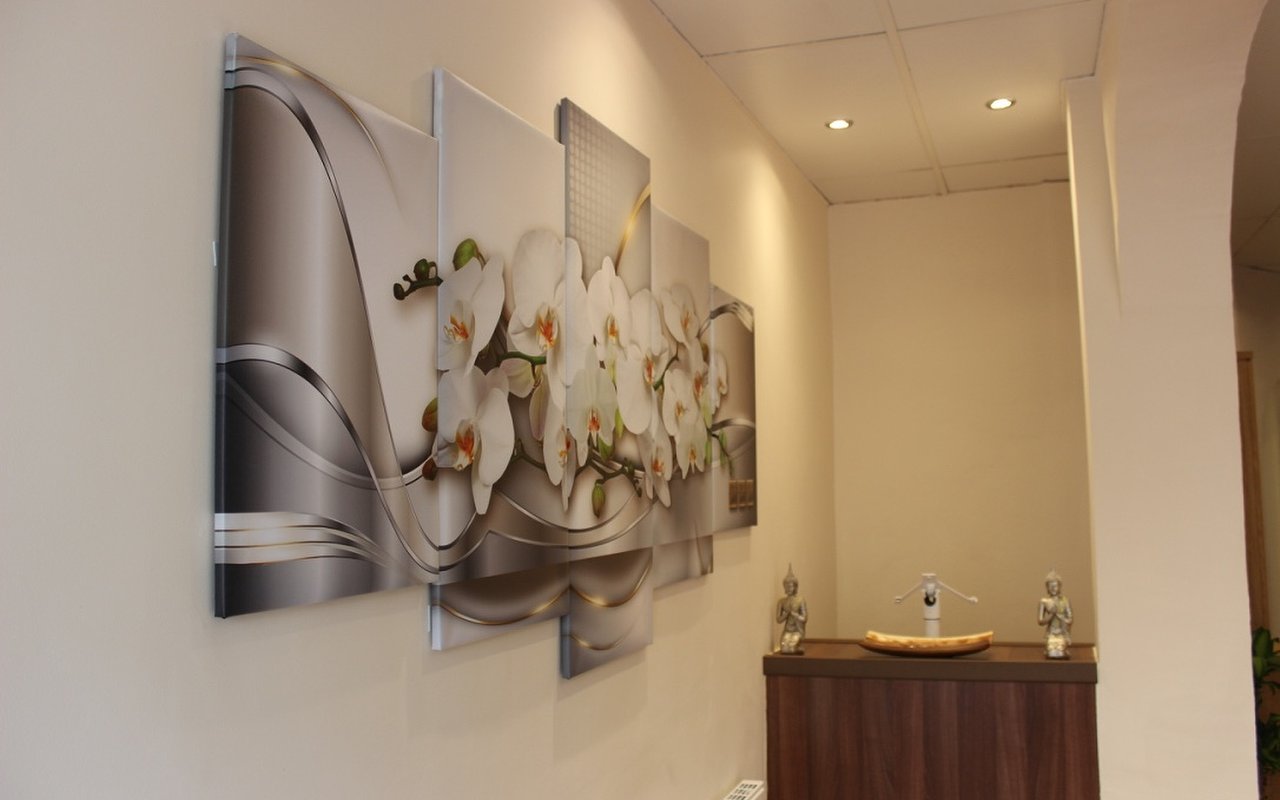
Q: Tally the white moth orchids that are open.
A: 13